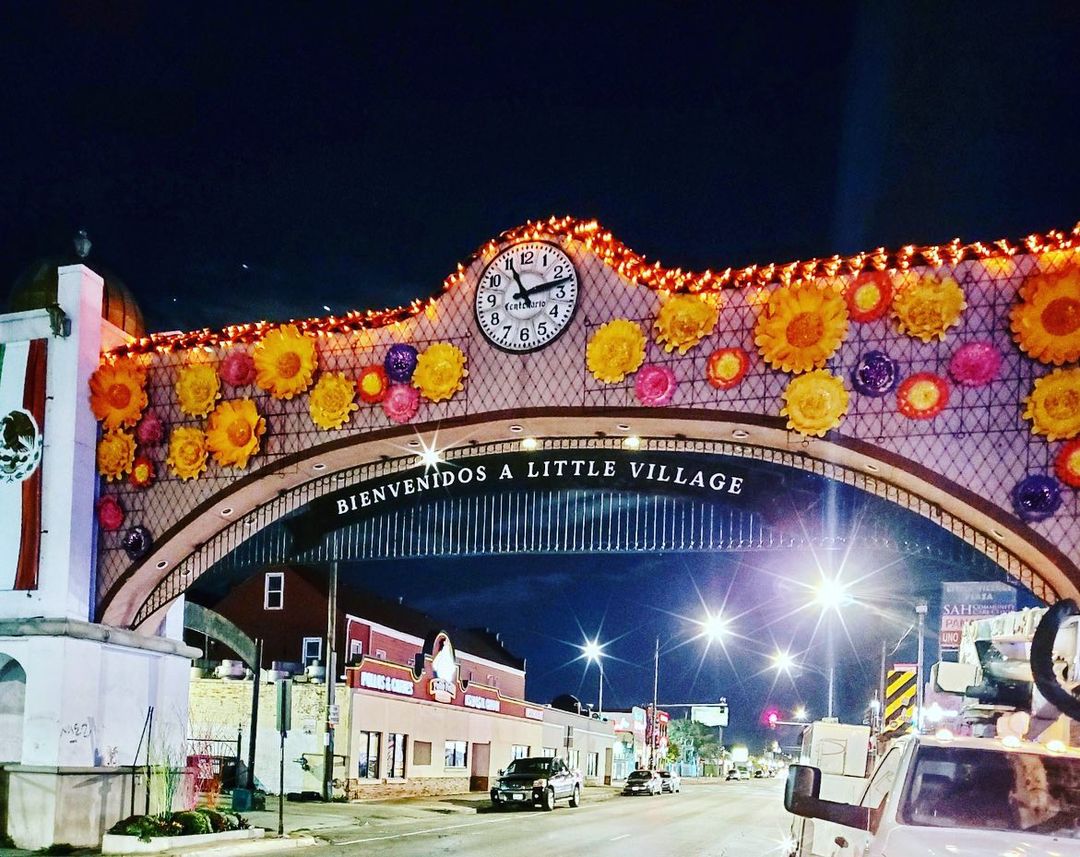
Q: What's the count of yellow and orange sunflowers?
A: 15